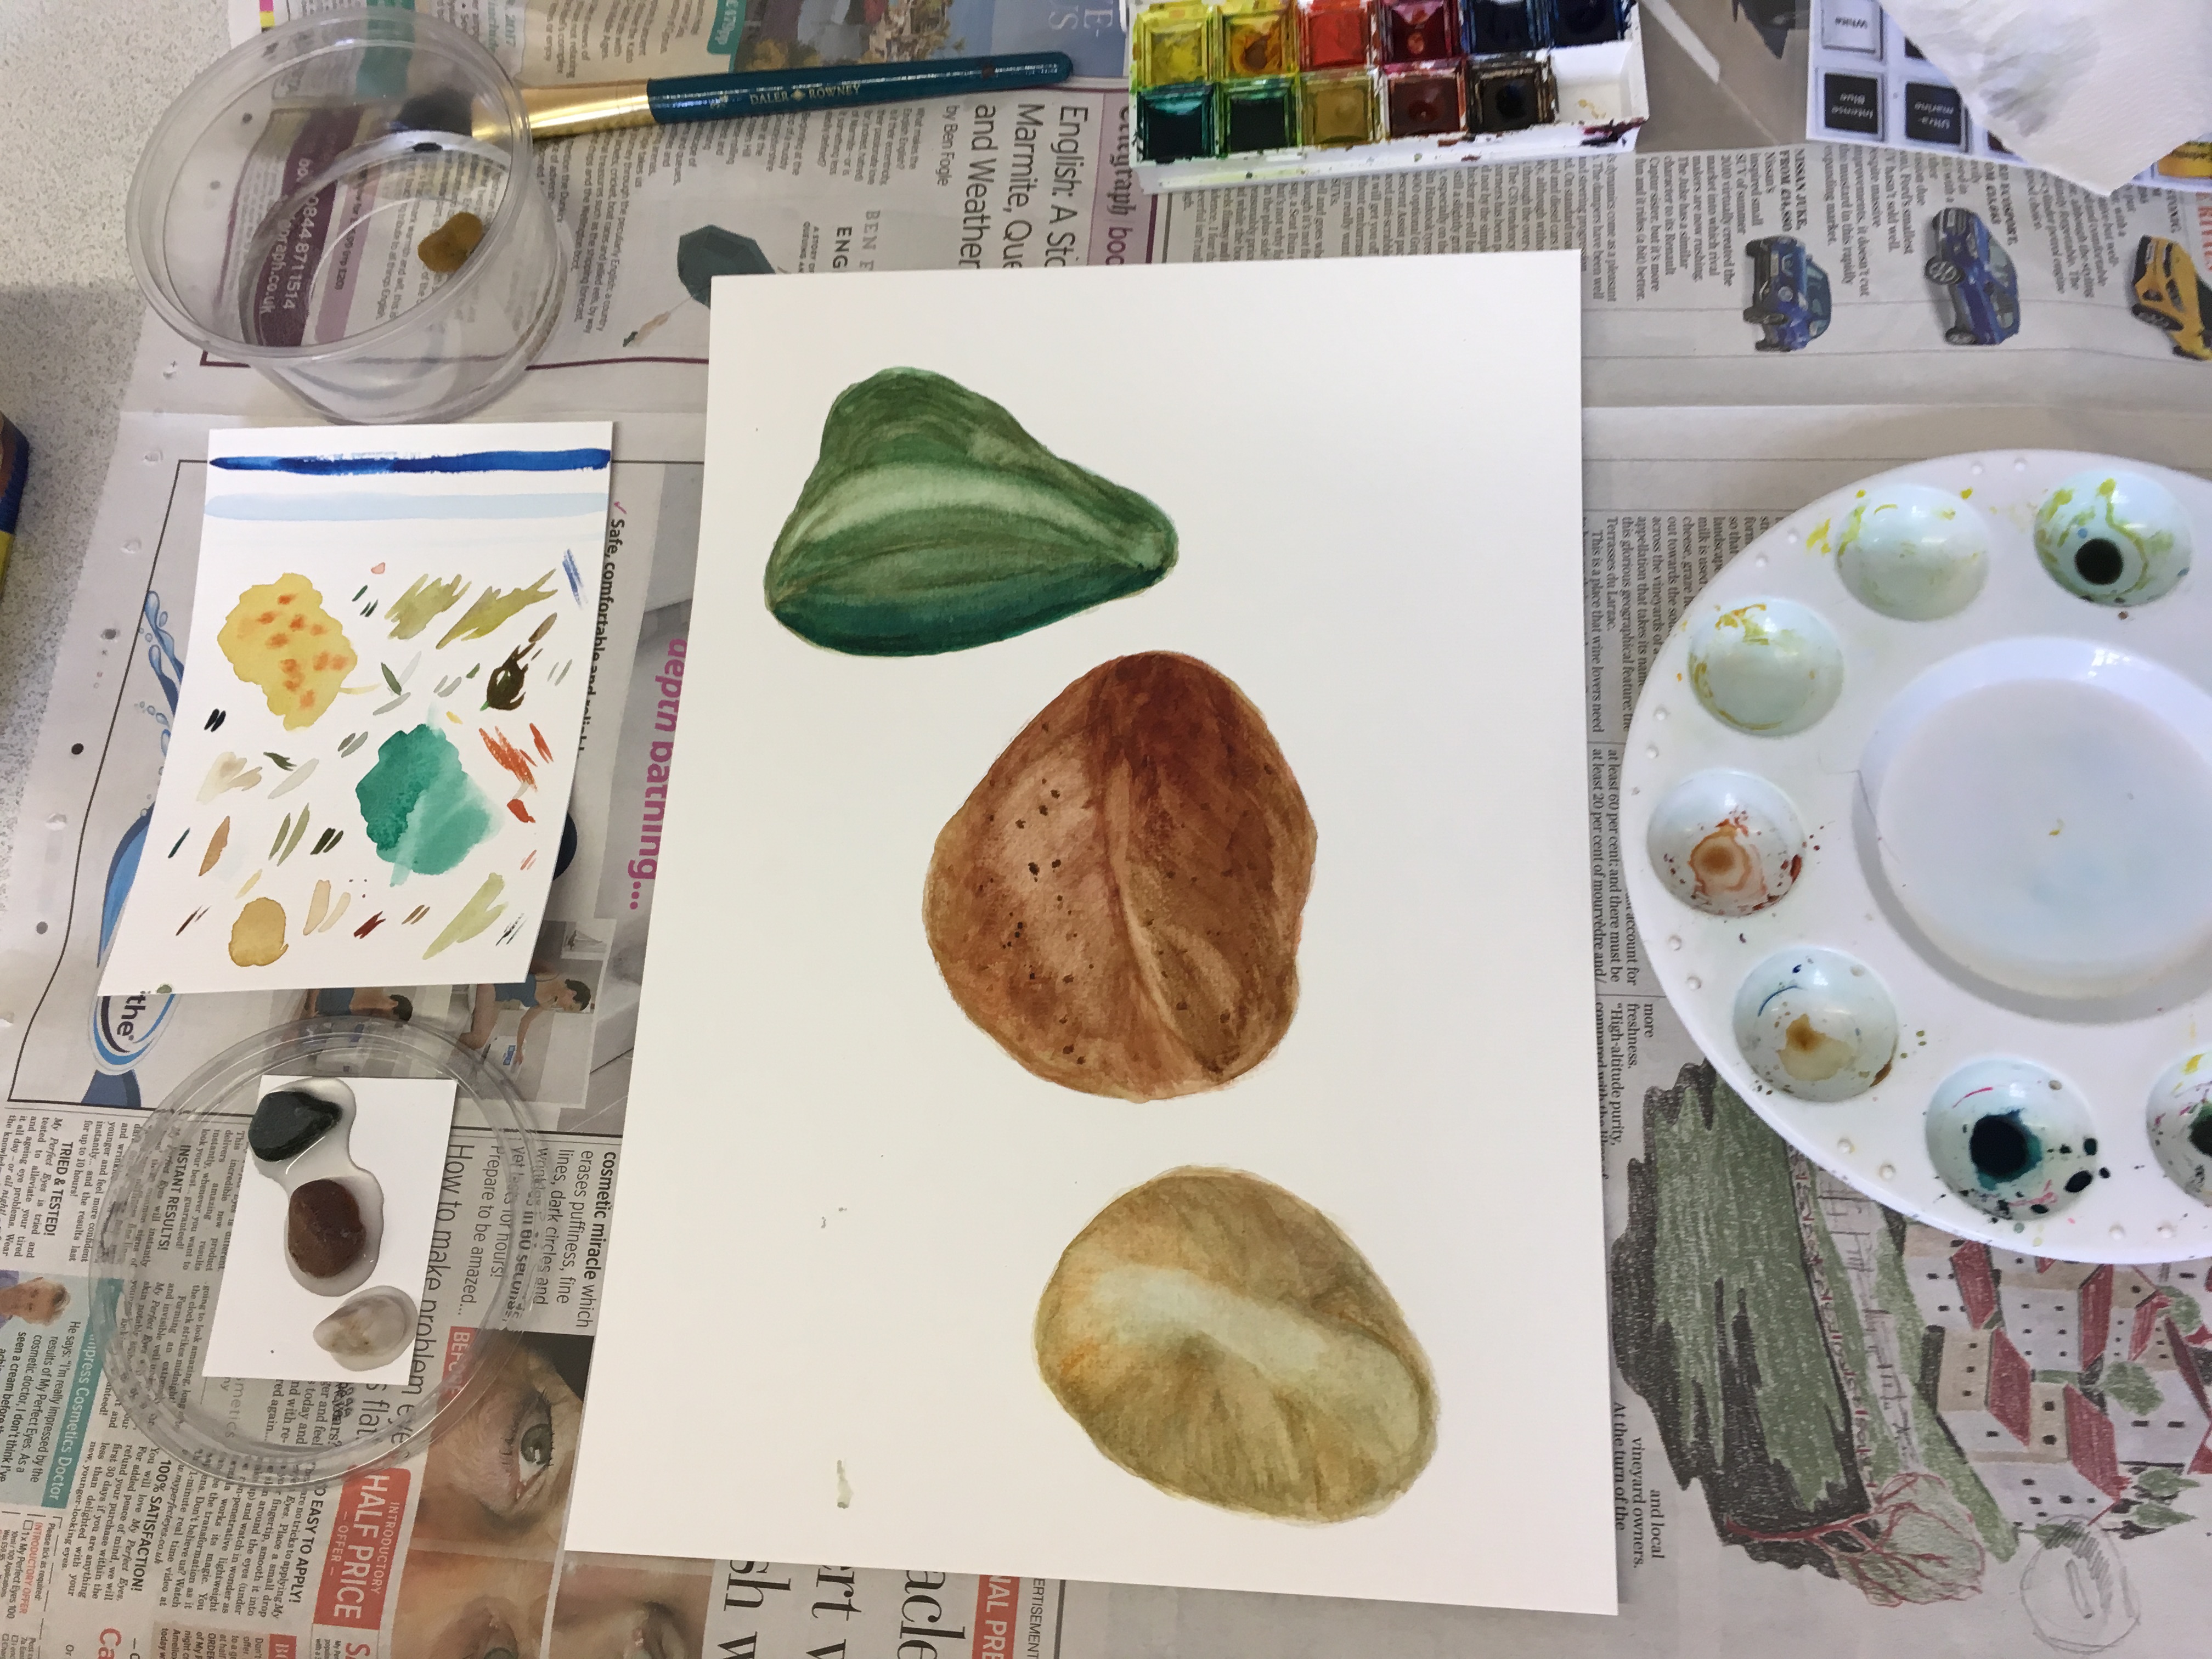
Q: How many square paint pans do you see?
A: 11